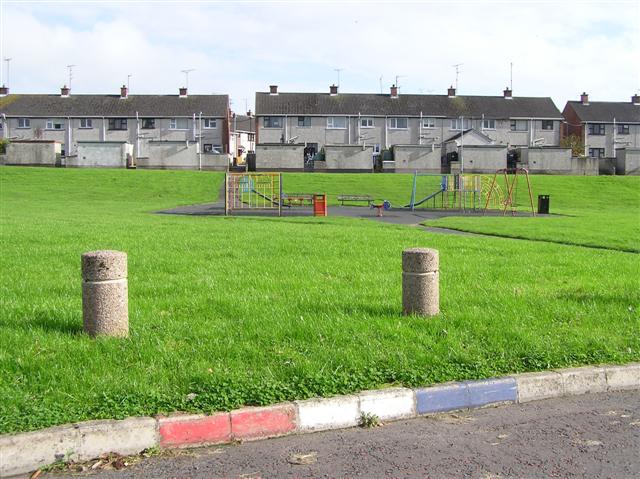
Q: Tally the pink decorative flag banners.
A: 0